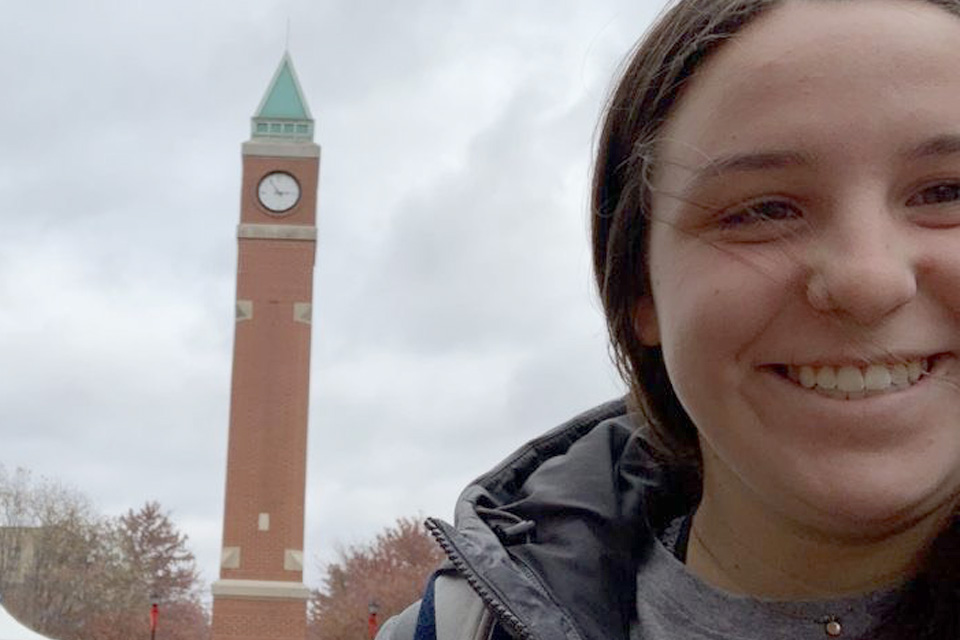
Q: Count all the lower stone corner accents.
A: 2